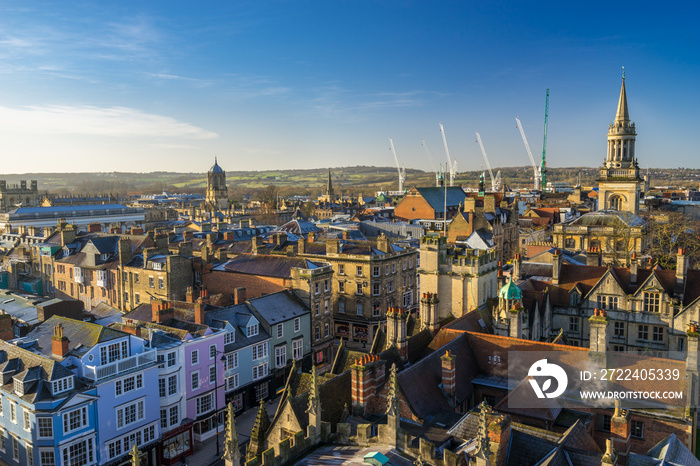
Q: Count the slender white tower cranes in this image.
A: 5